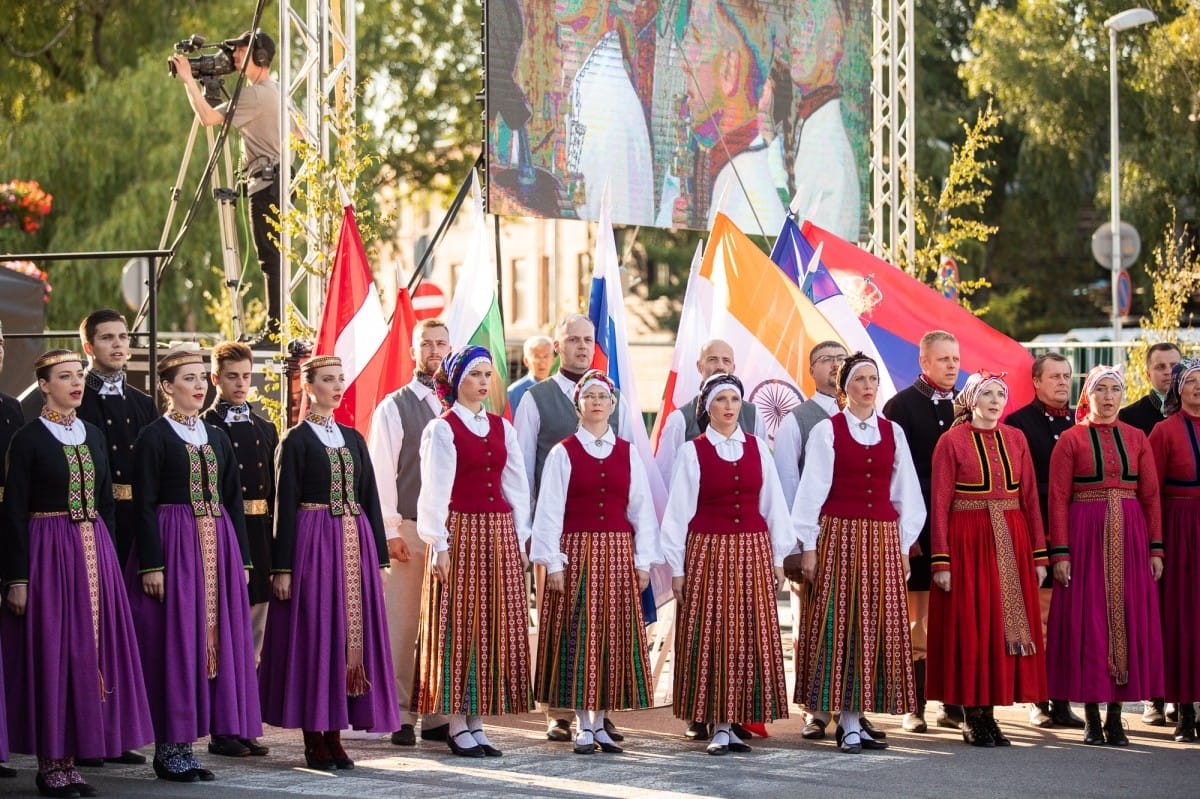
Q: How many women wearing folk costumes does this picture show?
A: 10